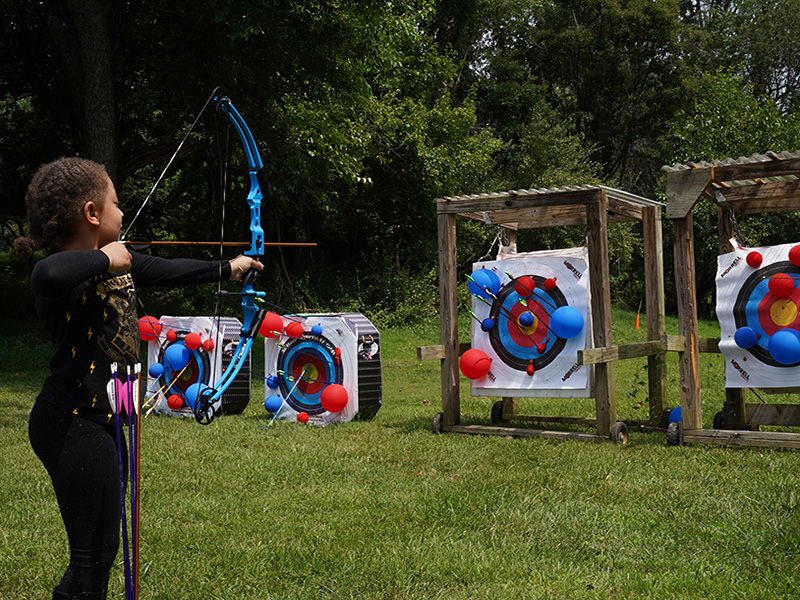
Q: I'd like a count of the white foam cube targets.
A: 2